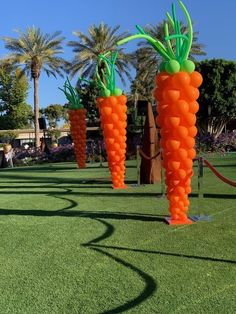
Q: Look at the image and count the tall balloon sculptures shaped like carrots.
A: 3